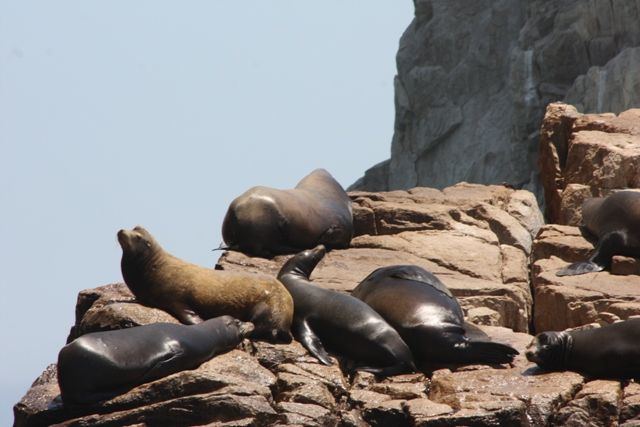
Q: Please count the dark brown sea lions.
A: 6